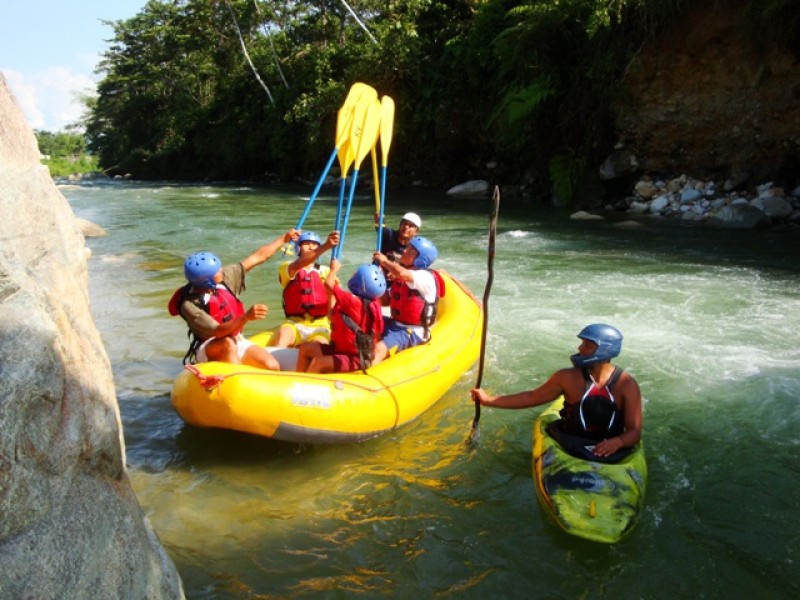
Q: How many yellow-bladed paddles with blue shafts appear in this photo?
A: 4